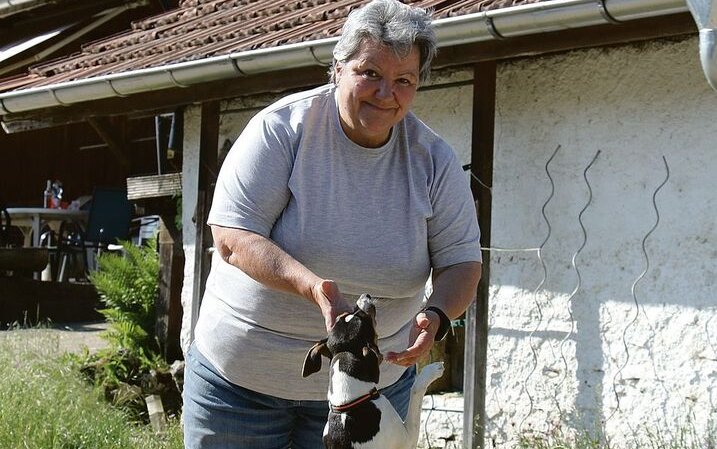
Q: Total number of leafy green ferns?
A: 1